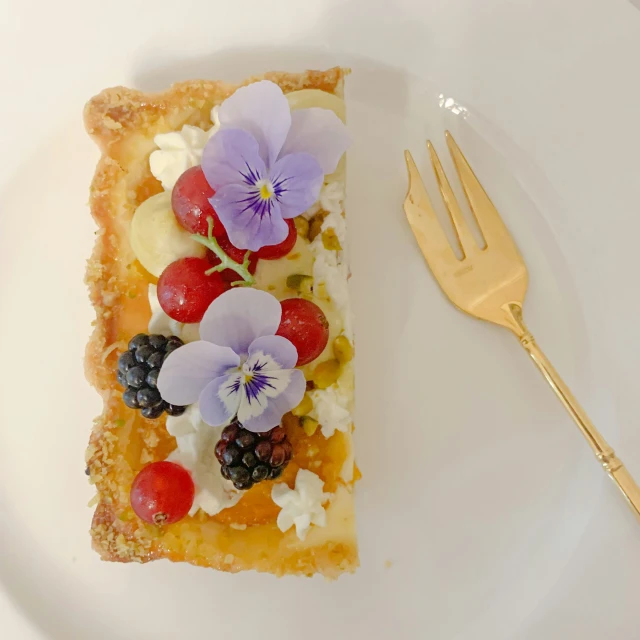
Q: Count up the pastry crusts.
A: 1